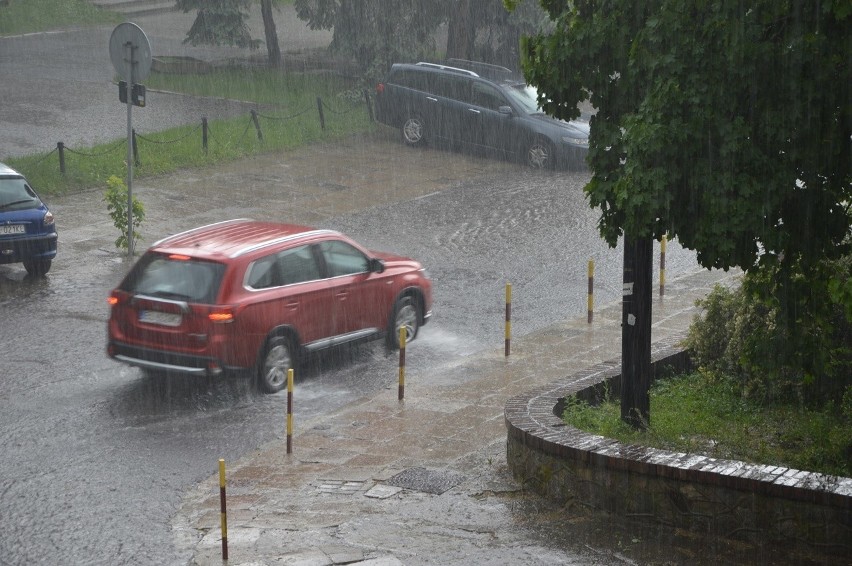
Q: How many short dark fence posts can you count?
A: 6